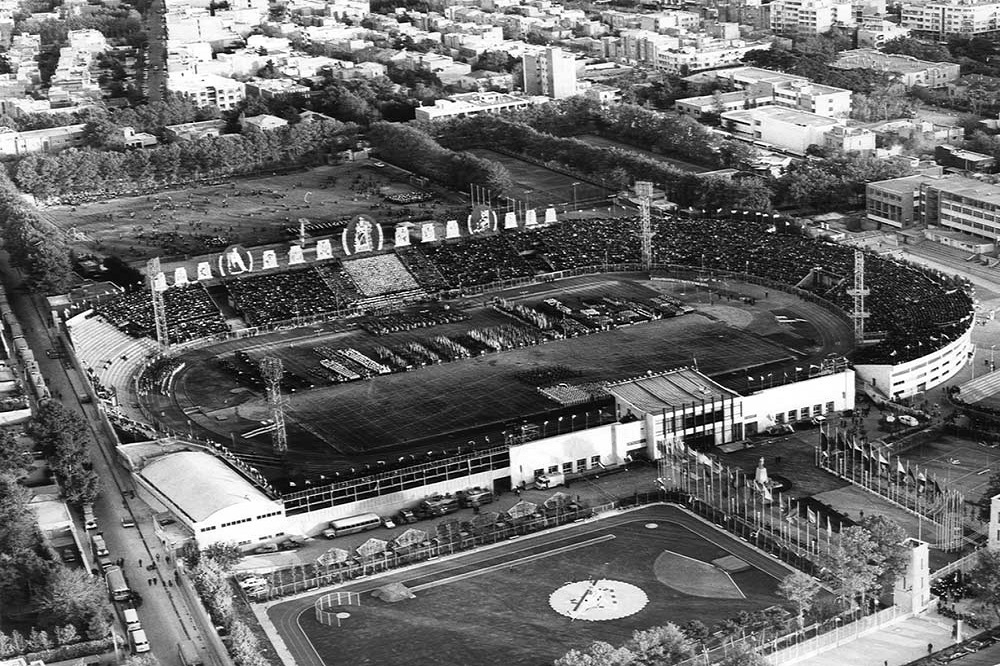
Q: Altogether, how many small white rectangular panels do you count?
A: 12